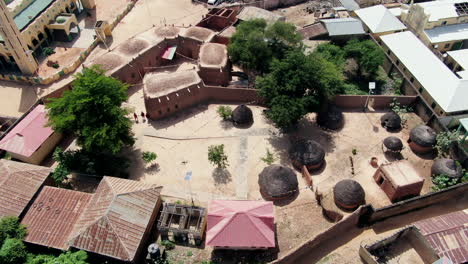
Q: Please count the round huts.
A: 9